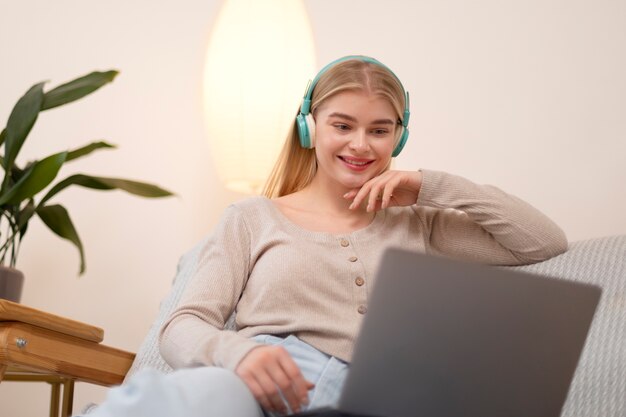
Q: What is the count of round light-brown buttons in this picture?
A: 4